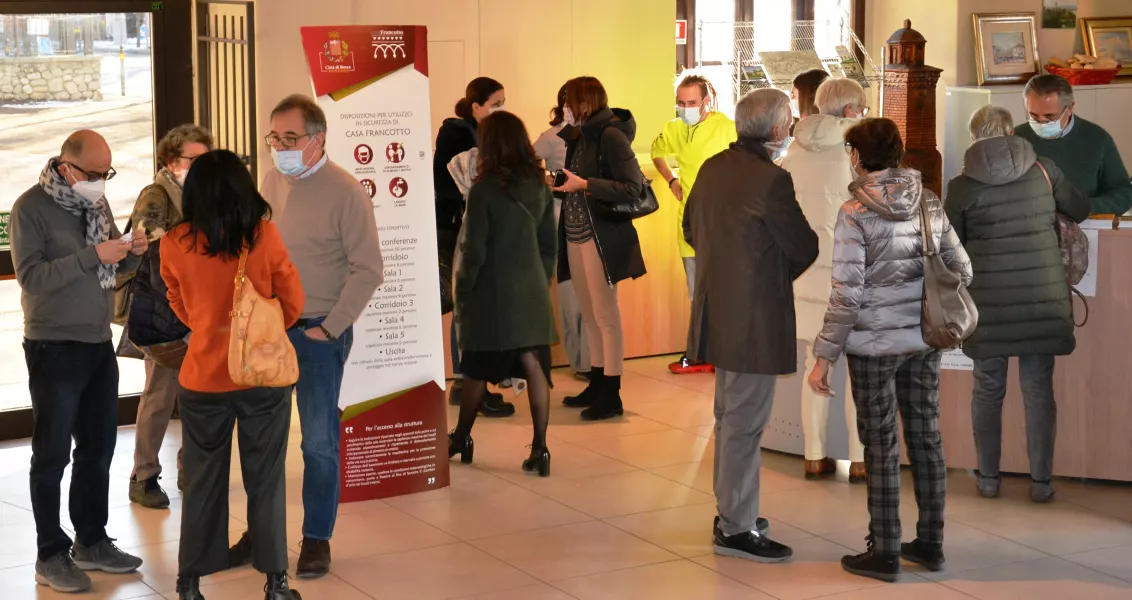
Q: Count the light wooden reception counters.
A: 1